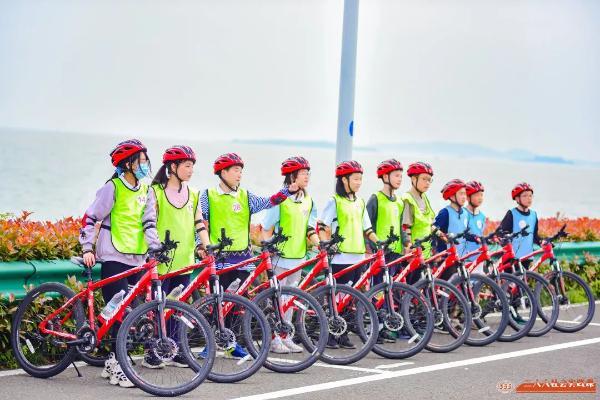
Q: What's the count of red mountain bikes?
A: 10